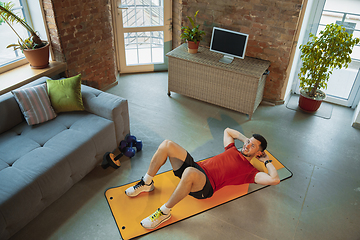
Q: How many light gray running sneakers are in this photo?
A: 2